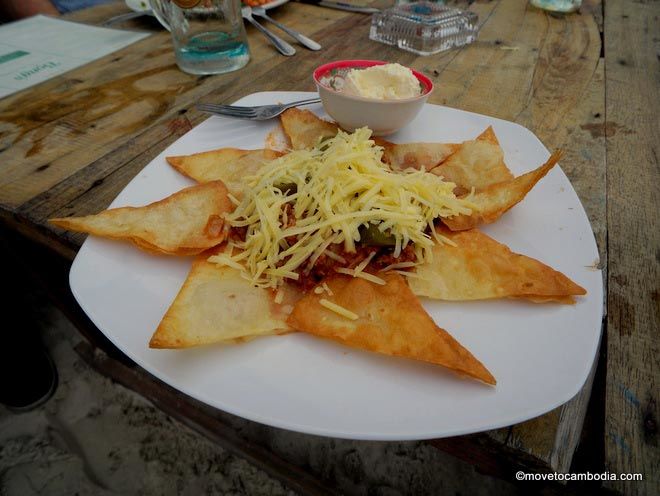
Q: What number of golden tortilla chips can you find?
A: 9